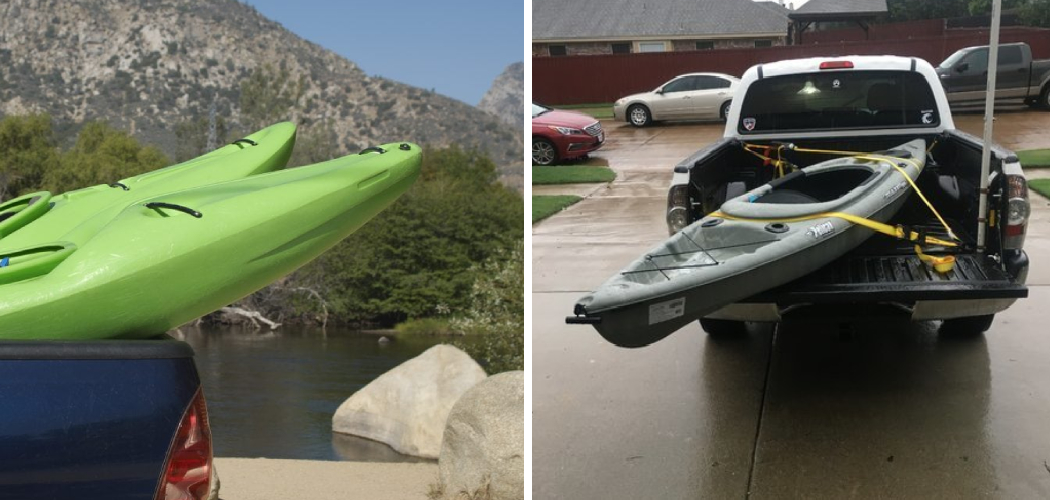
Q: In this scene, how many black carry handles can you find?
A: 5